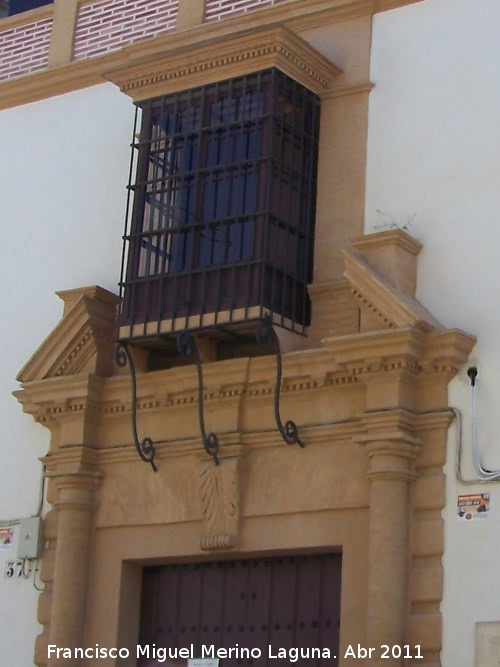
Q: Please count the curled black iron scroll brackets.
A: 3